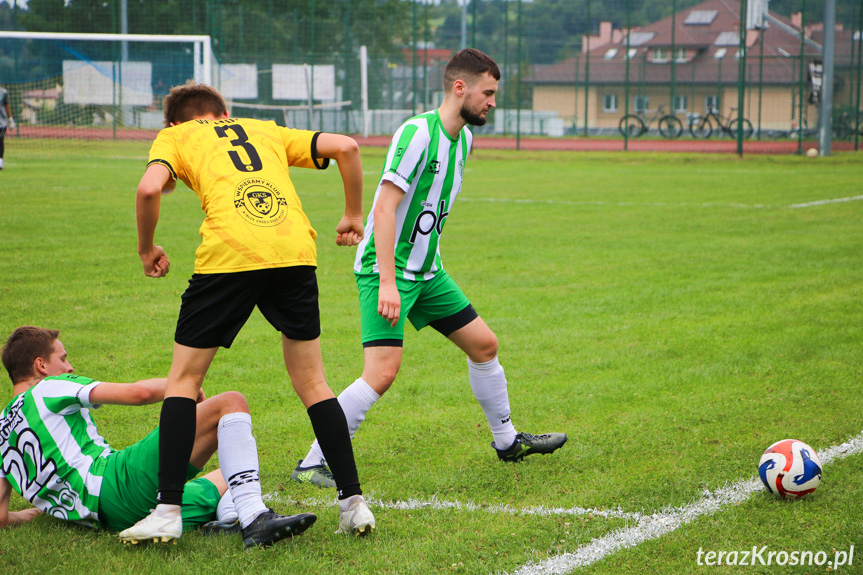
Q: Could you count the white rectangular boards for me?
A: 3